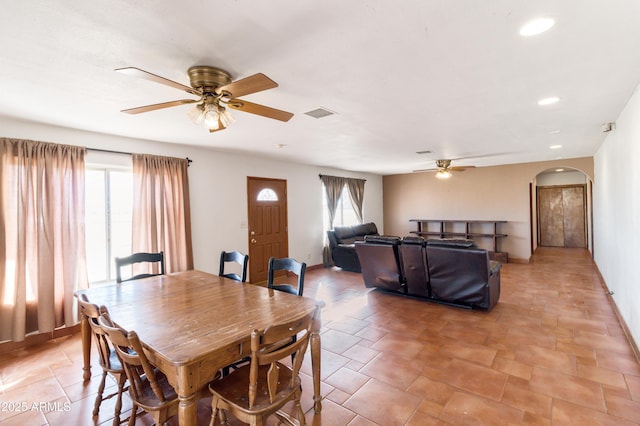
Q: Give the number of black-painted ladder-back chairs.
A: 3